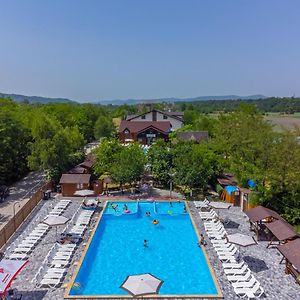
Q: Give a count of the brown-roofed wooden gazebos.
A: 3